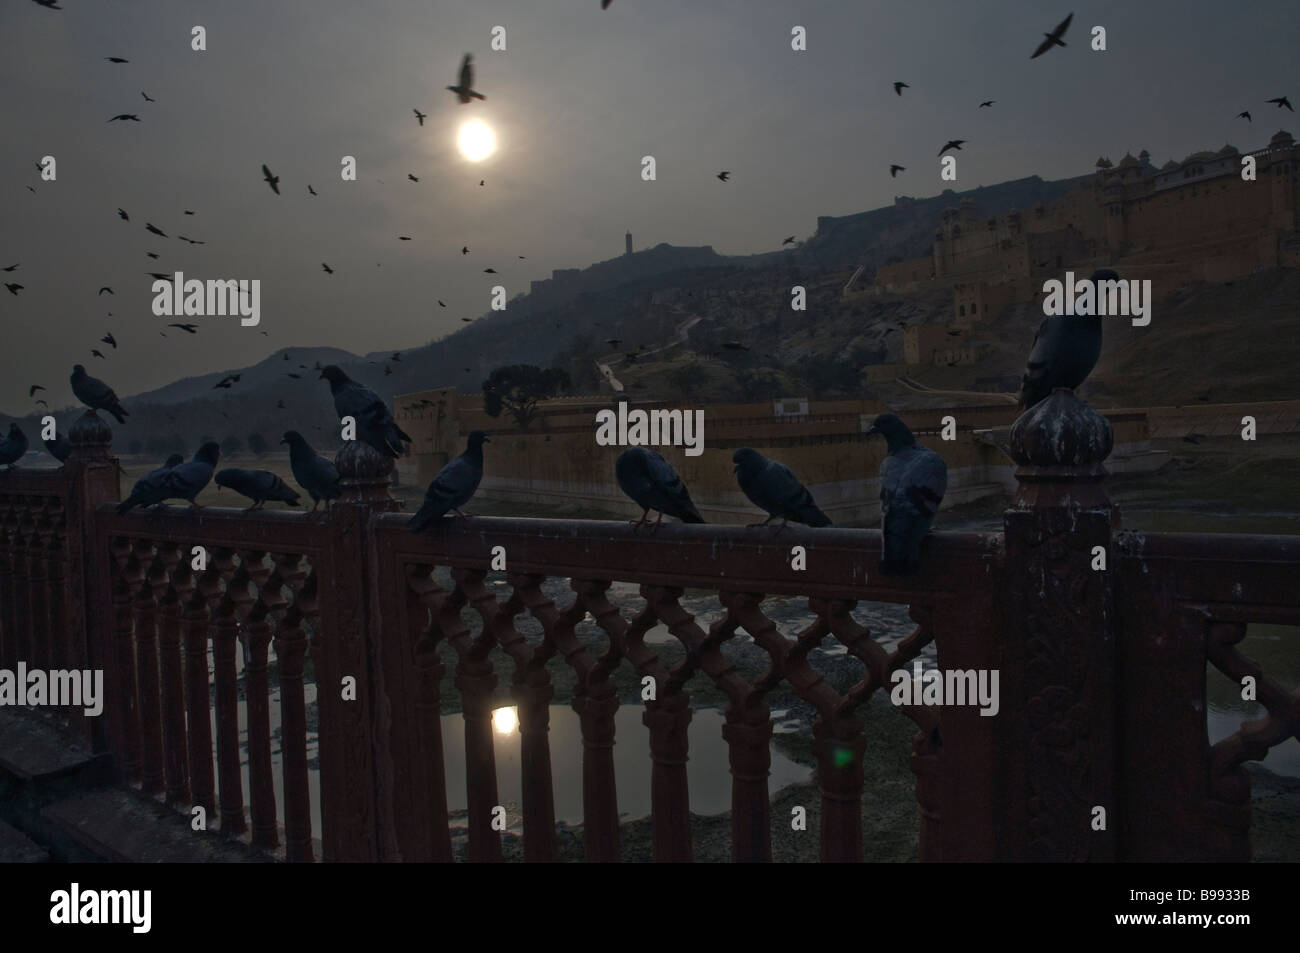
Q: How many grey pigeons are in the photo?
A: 13